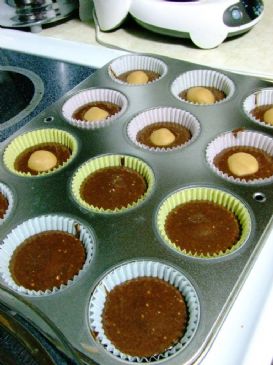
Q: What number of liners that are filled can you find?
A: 12